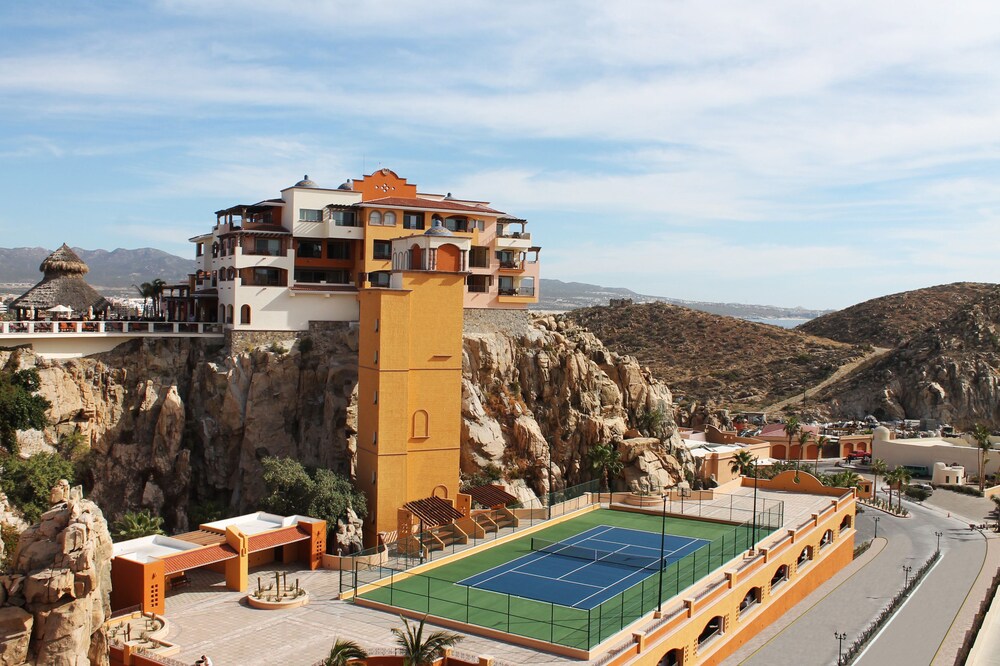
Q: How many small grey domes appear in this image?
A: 4